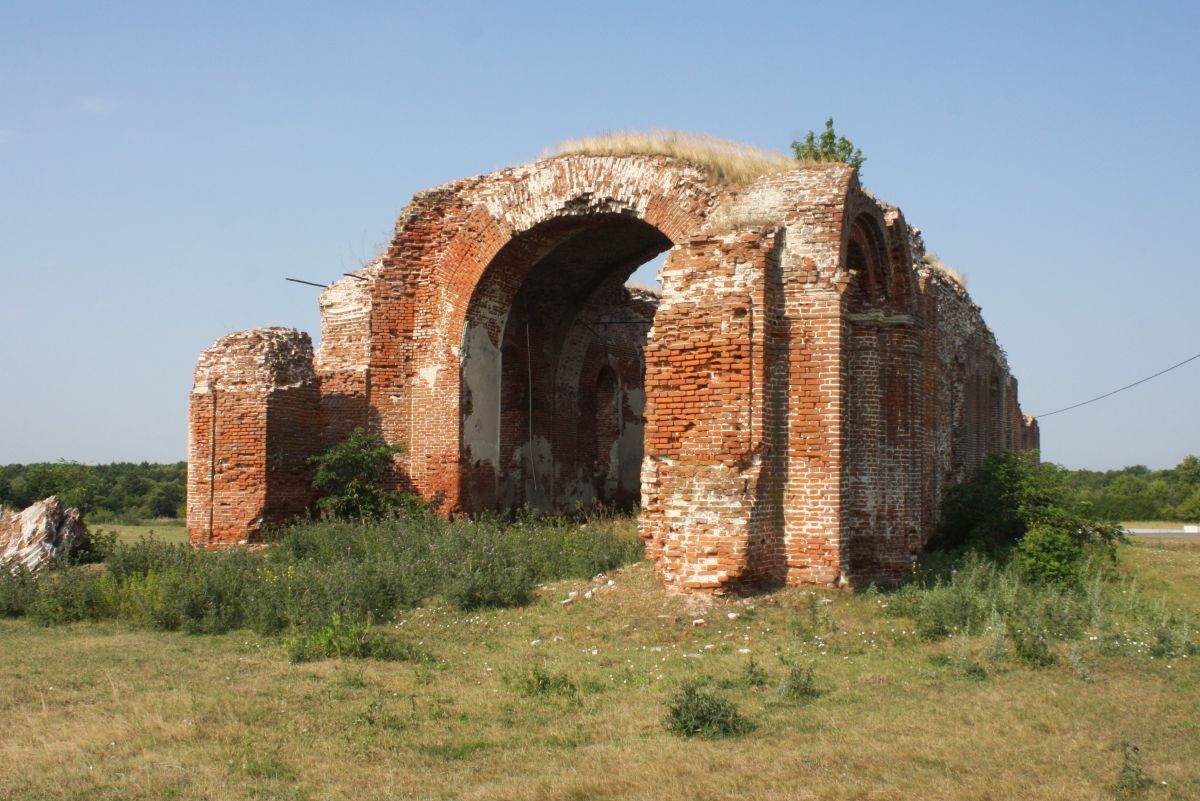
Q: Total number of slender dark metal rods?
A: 2